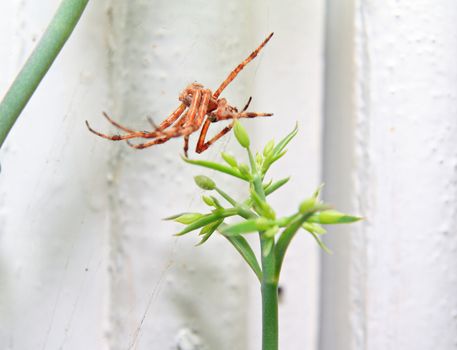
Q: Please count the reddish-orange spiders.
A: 1